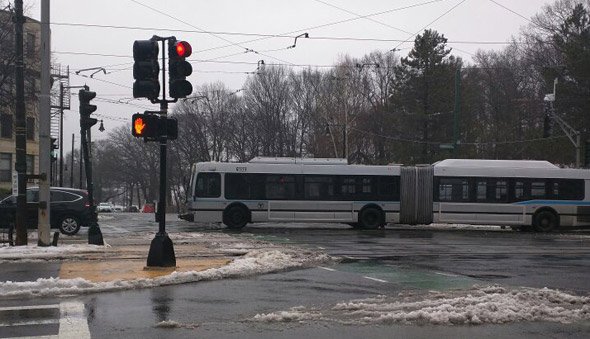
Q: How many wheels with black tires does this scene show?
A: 4